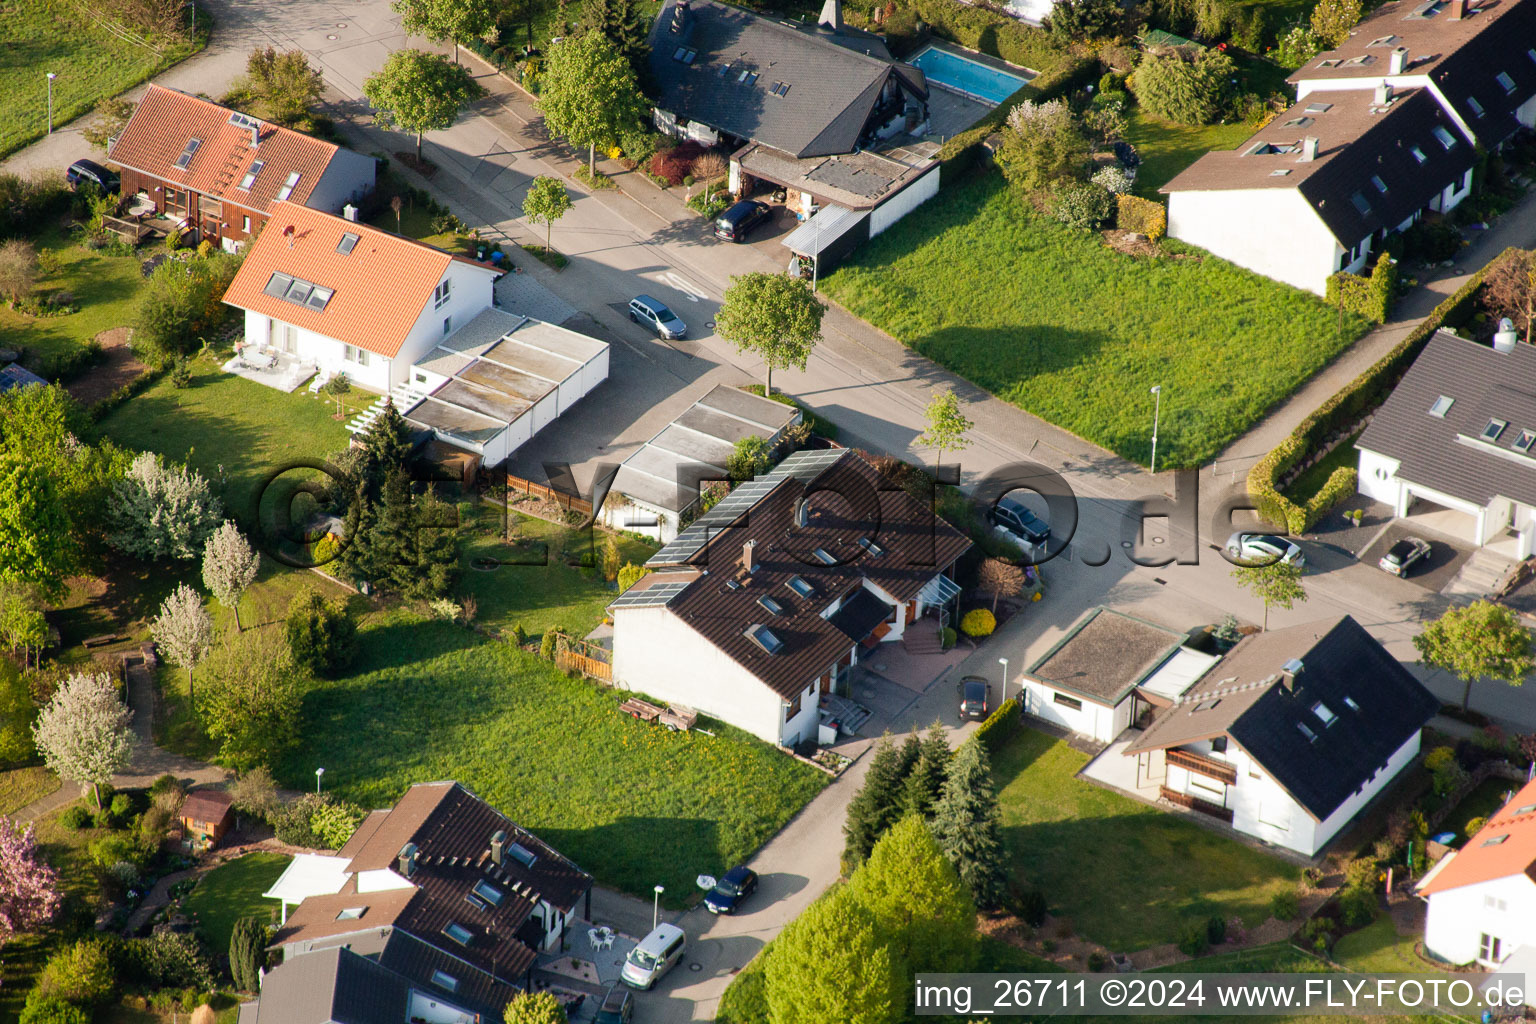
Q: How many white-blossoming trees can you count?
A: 4